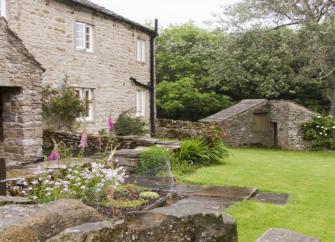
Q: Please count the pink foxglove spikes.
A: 3